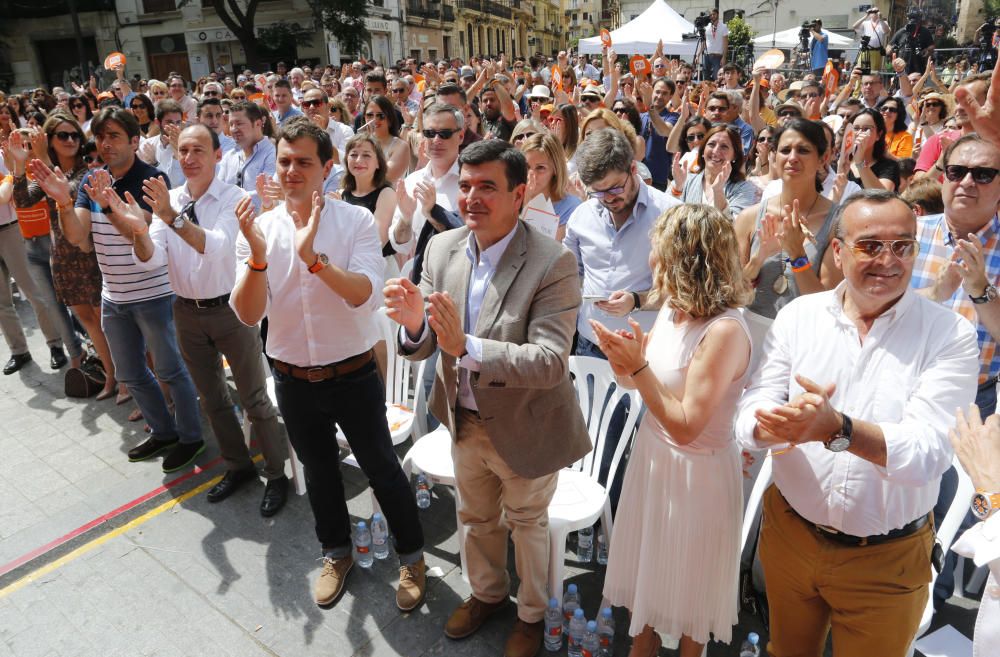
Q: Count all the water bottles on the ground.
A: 11